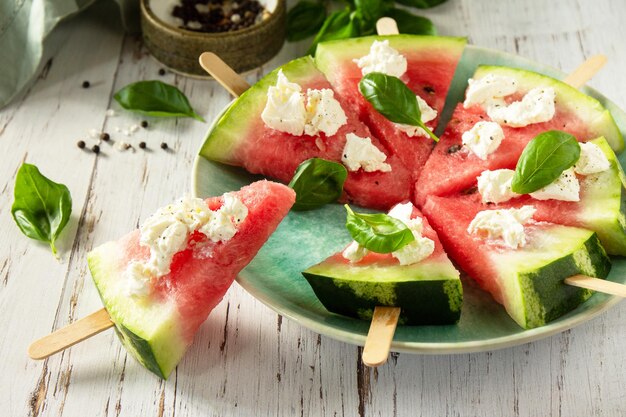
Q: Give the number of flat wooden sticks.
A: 6